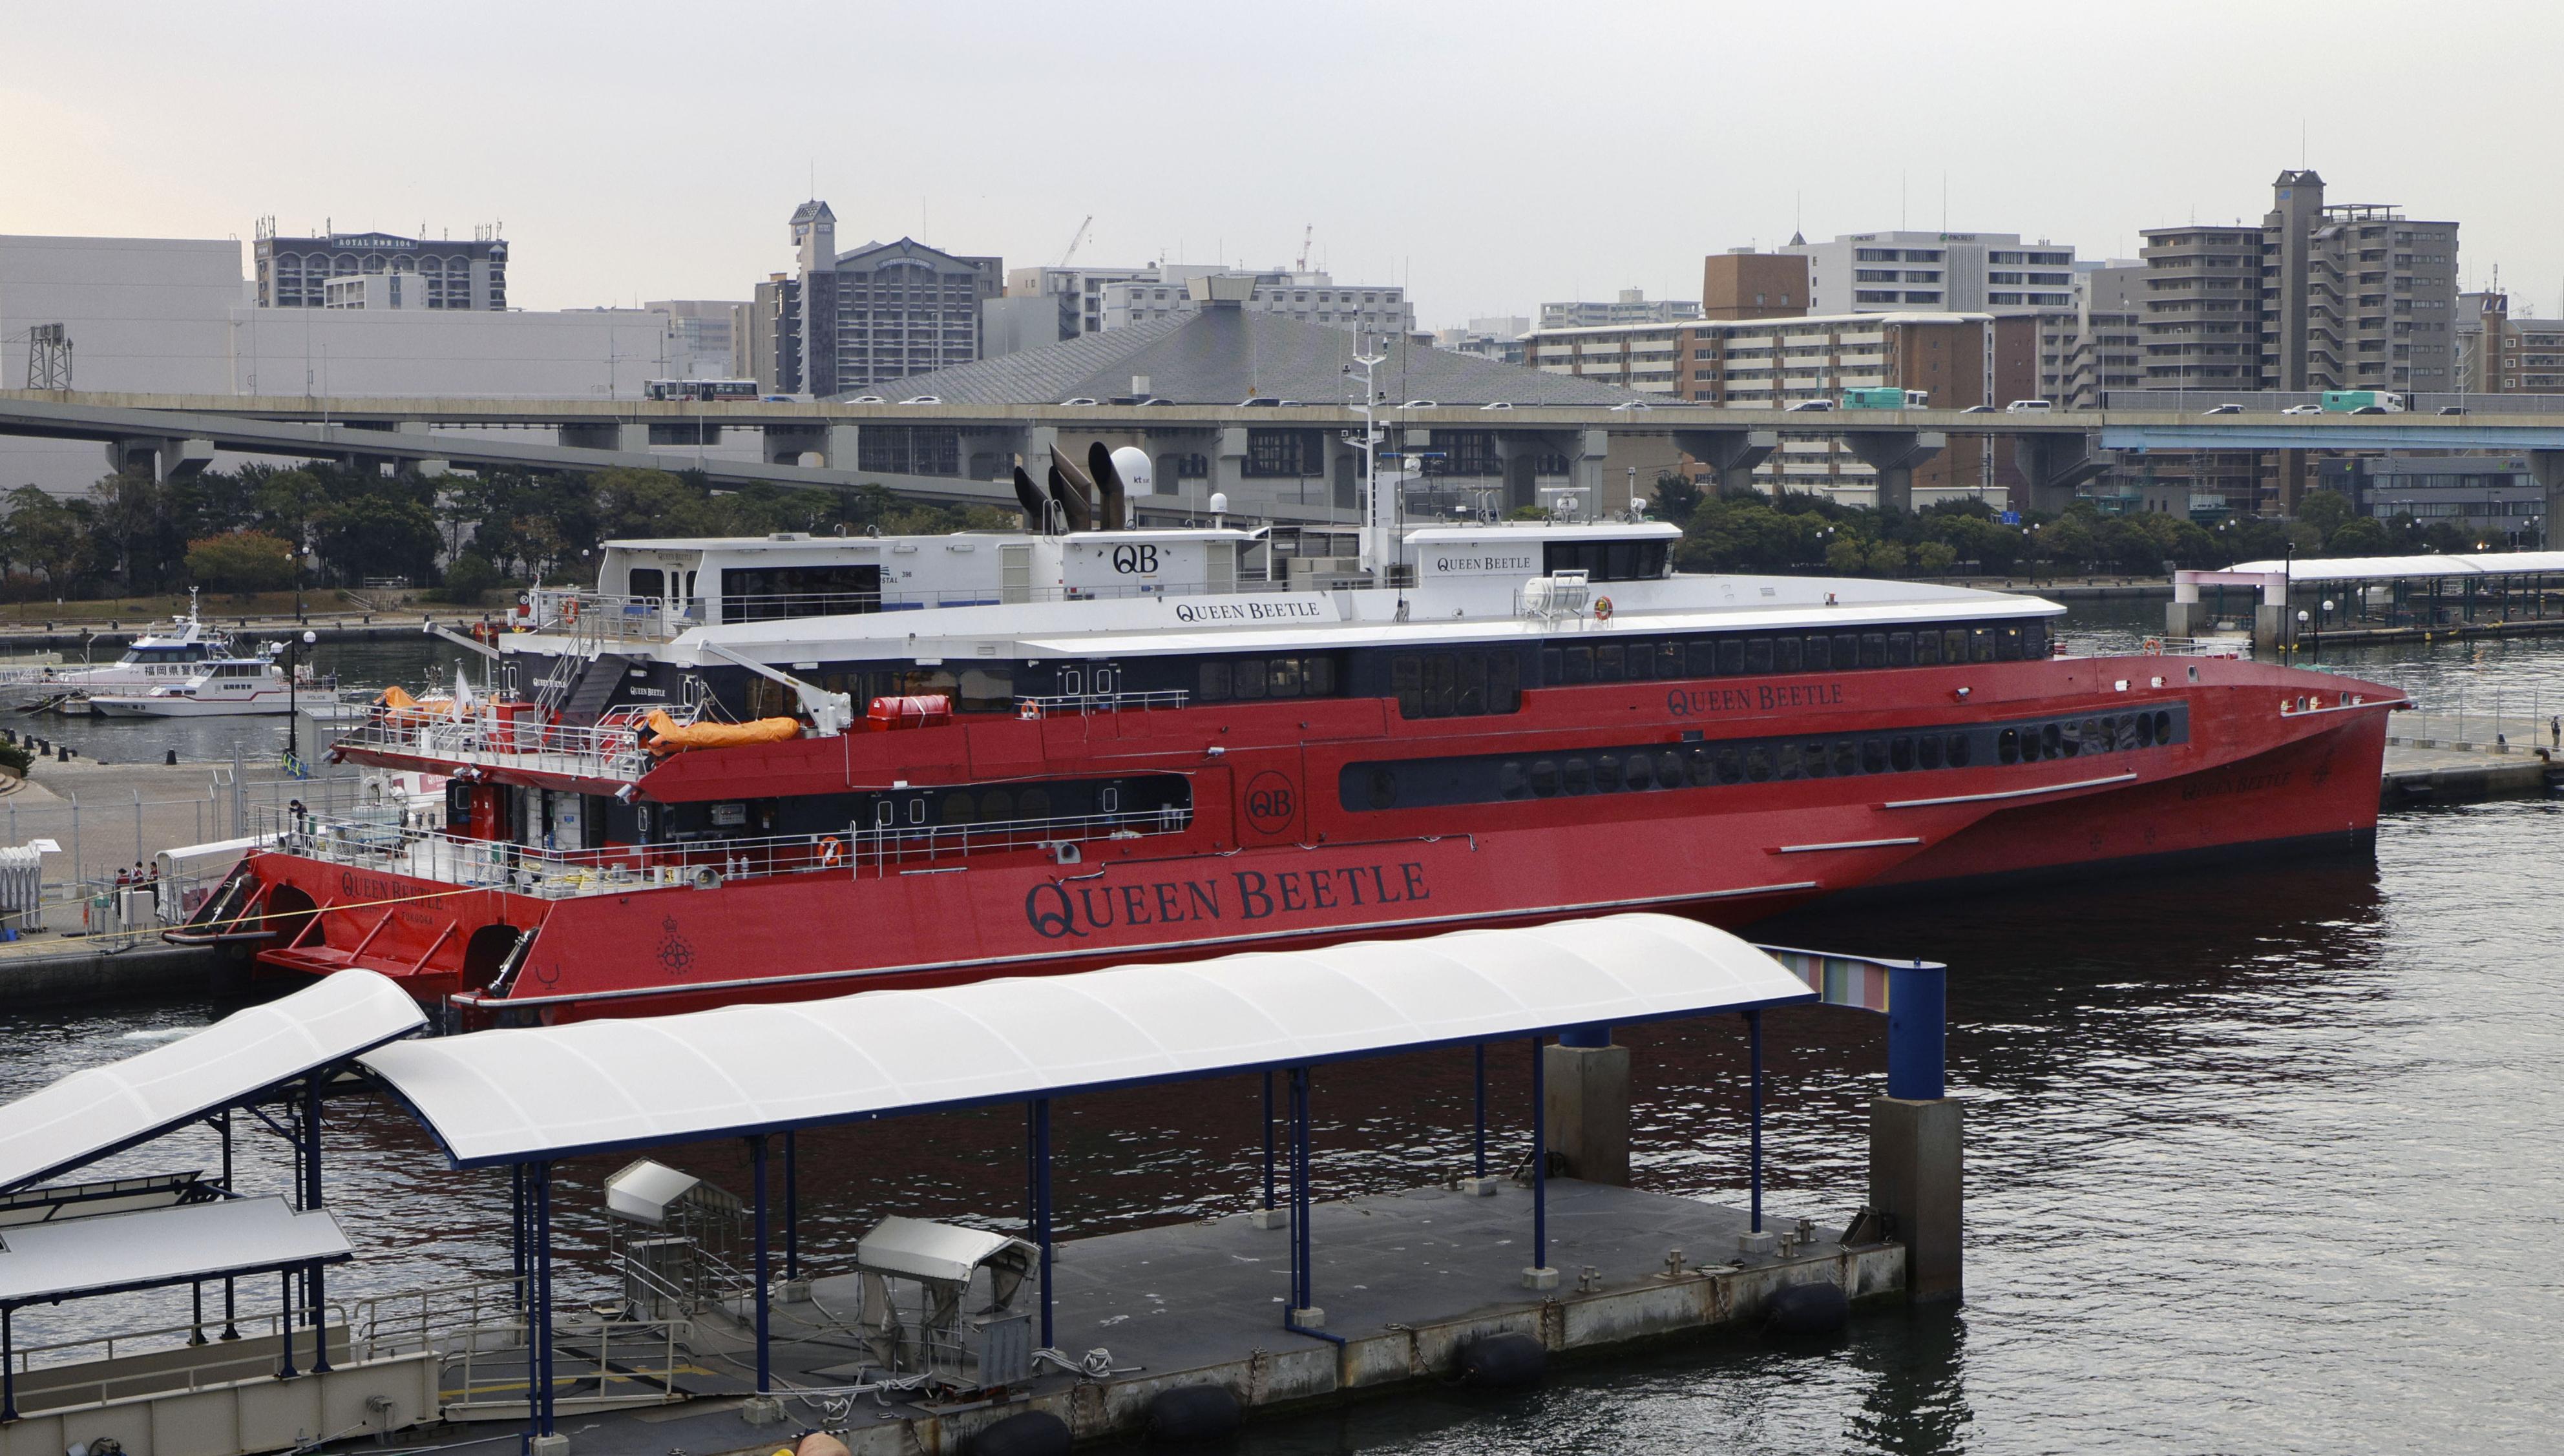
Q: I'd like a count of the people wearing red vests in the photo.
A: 3